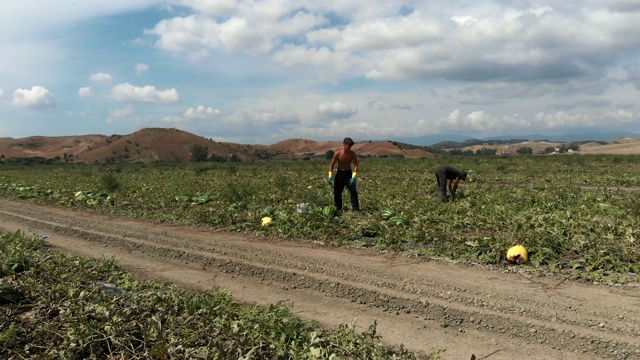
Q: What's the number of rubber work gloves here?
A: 2